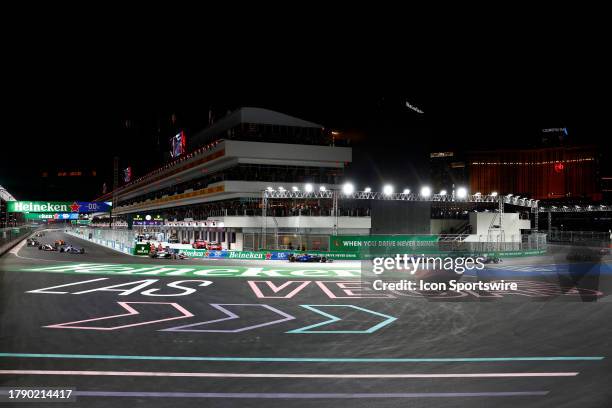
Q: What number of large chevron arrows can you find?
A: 3